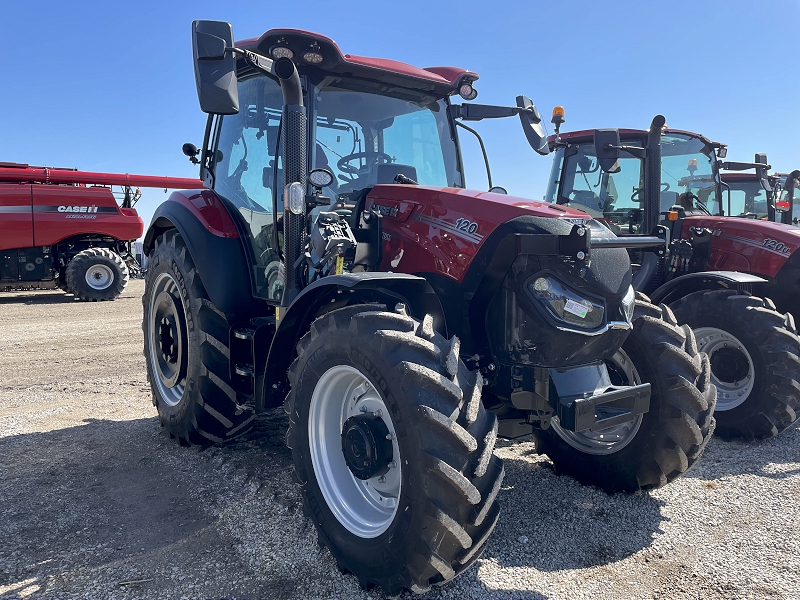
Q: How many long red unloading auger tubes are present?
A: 1